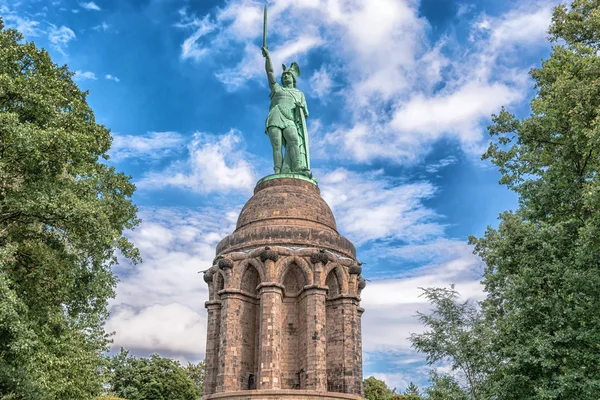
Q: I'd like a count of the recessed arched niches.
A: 4